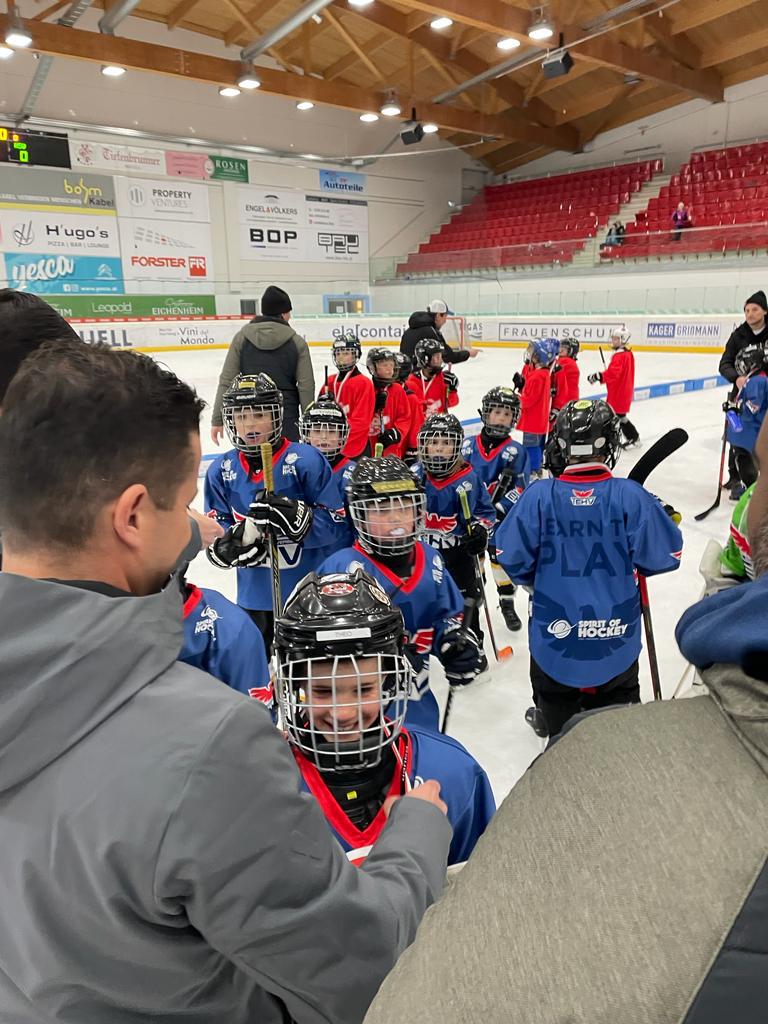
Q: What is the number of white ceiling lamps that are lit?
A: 13